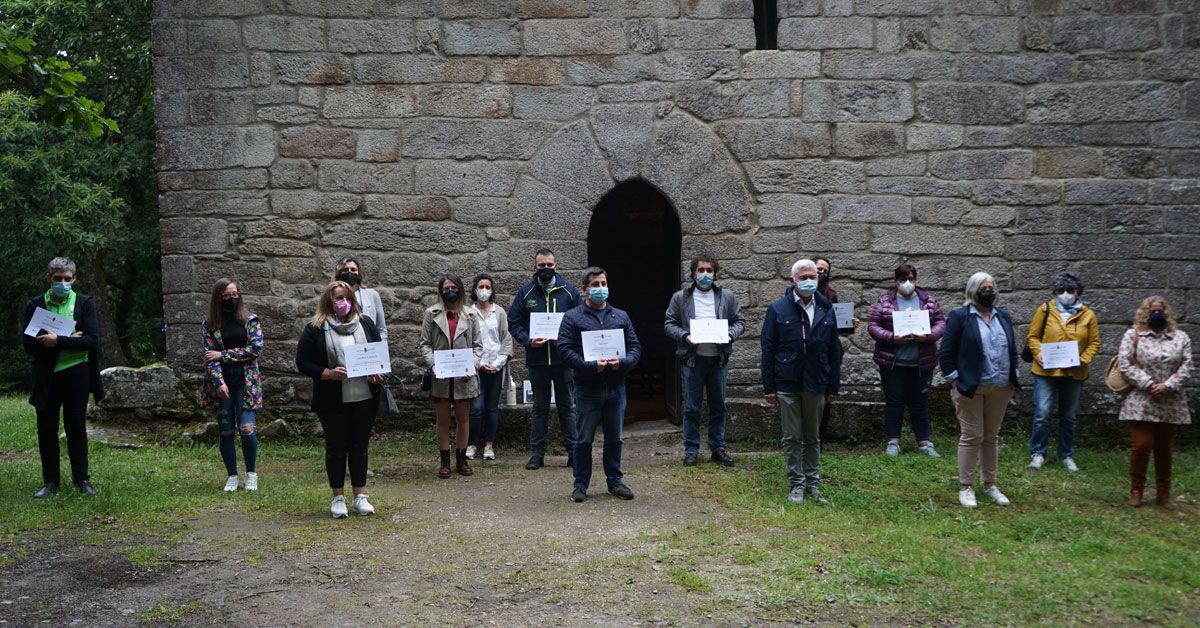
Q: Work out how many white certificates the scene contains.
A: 9